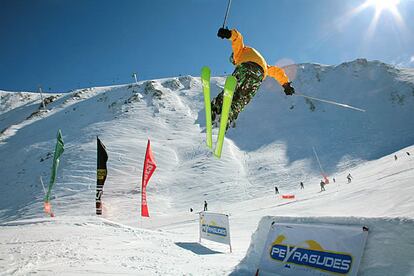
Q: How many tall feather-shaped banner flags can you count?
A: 3